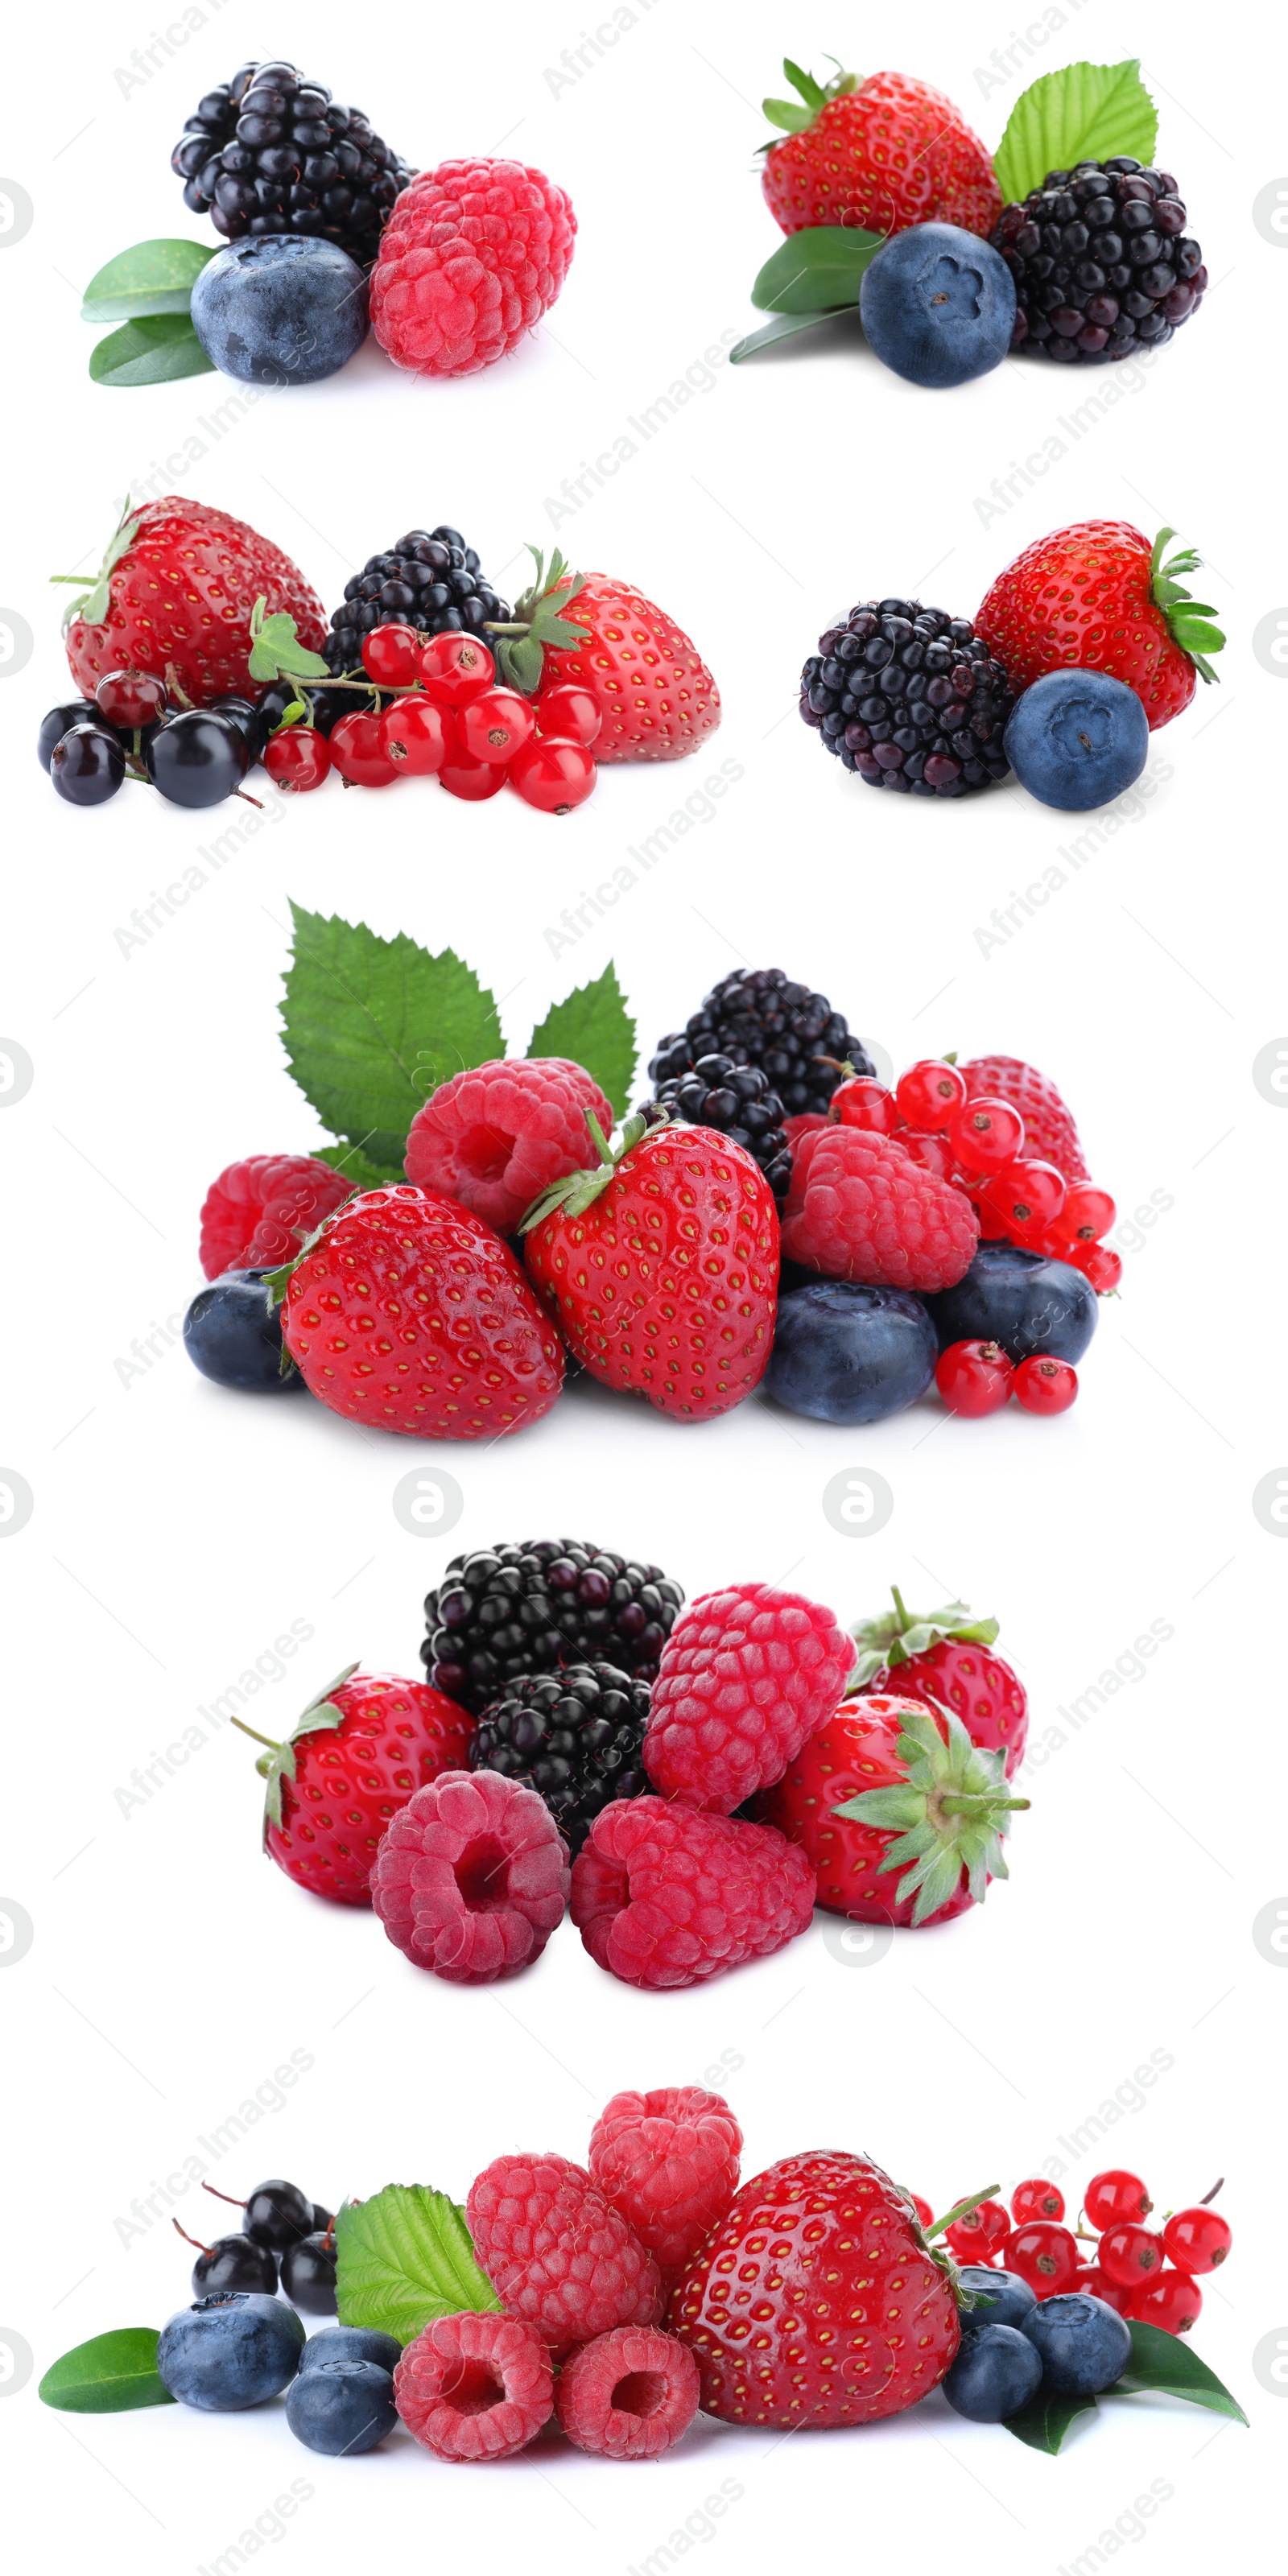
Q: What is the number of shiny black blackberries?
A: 8